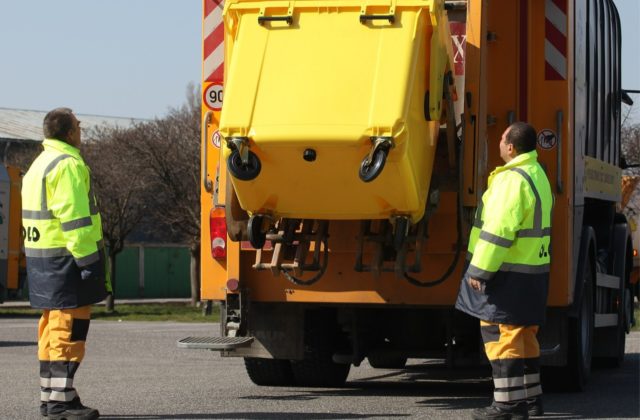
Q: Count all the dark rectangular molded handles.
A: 2